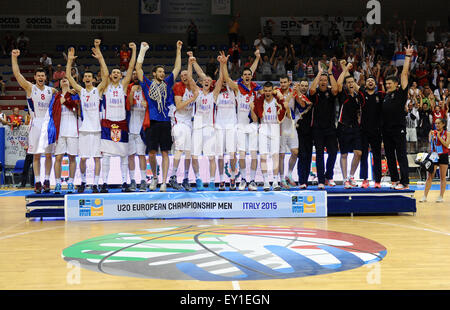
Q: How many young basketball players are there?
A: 12